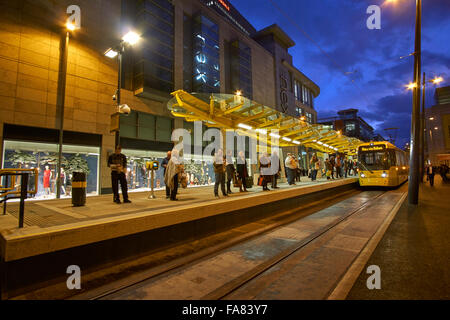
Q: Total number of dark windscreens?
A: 1